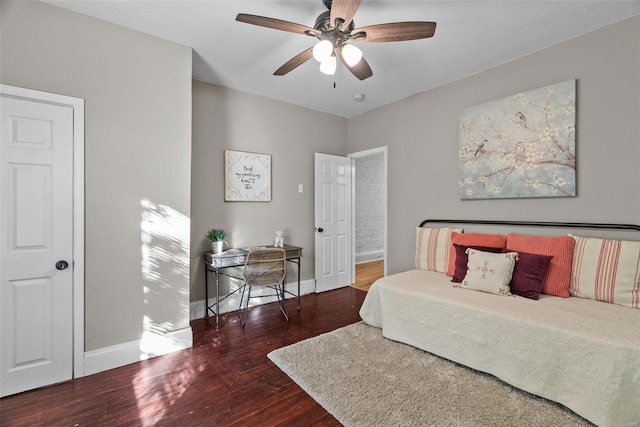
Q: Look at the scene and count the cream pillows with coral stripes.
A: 2